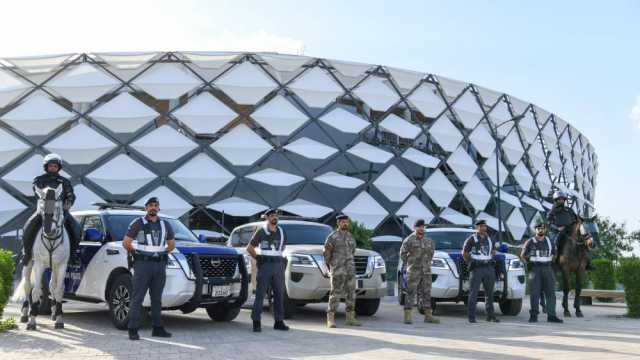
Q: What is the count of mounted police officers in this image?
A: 2